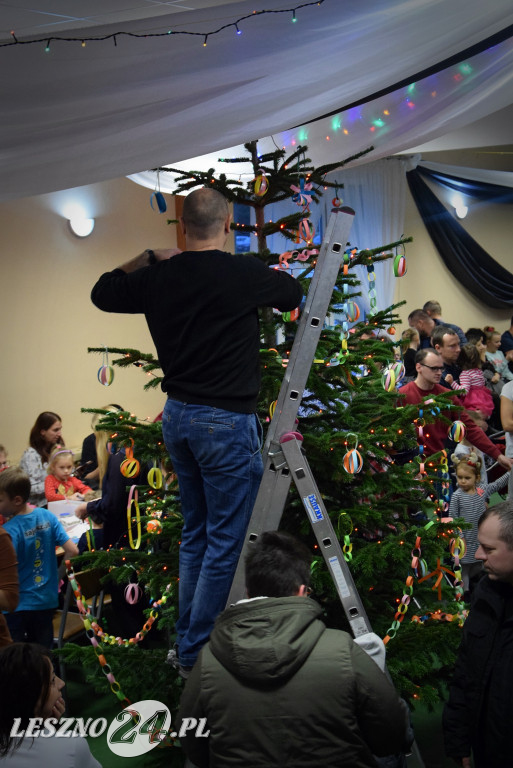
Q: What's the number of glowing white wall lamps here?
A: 2